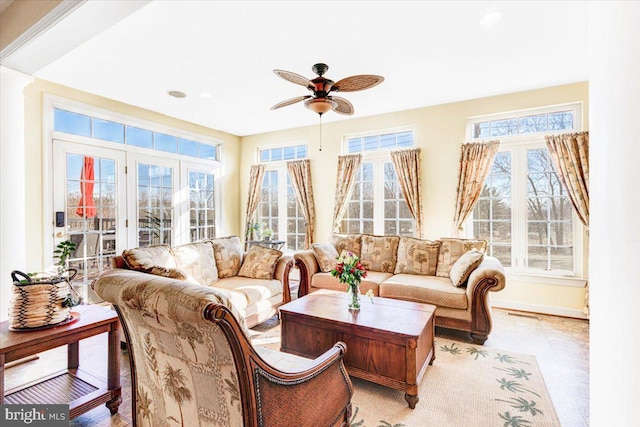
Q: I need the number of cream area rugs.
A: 1